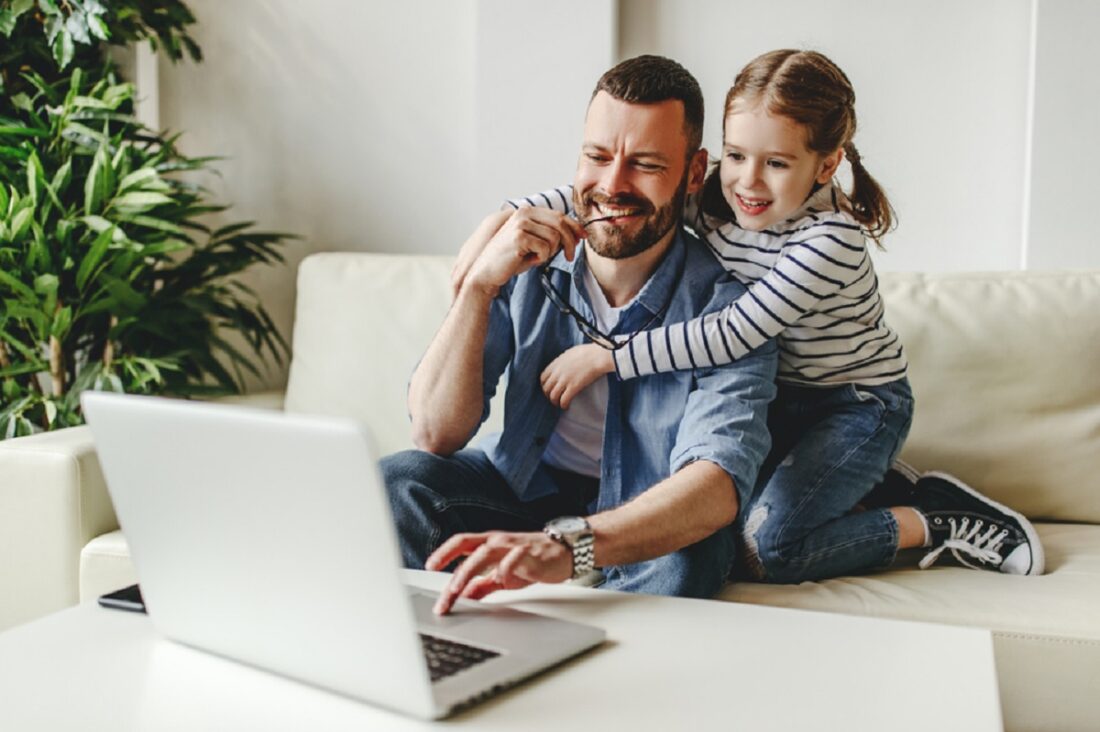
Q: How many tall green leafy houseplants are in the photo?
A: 1